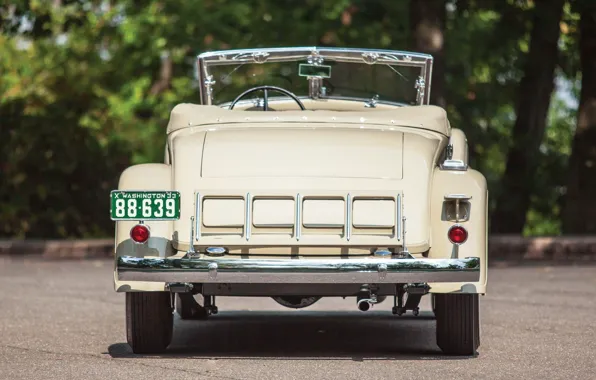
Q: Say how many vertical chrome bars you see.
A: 5